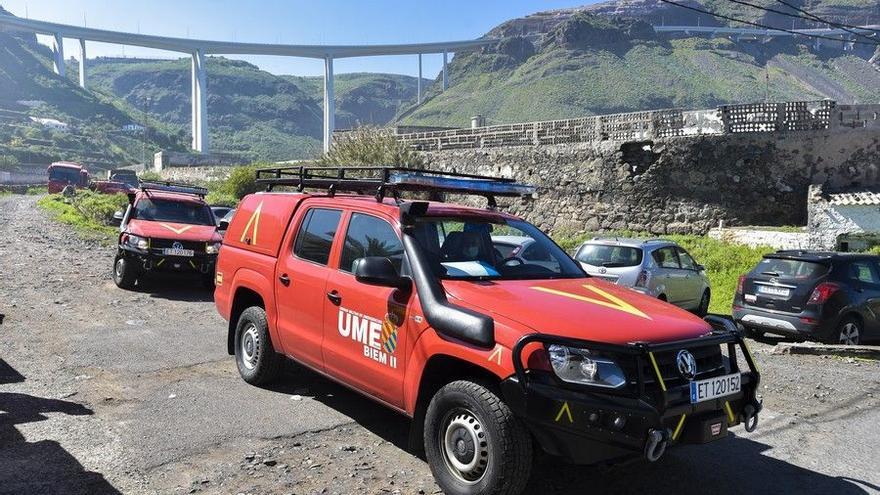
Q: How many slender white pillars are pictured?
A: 6